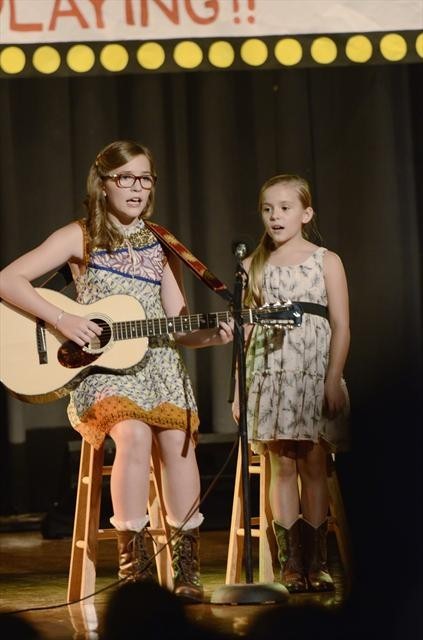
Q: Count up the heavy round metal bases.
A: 1